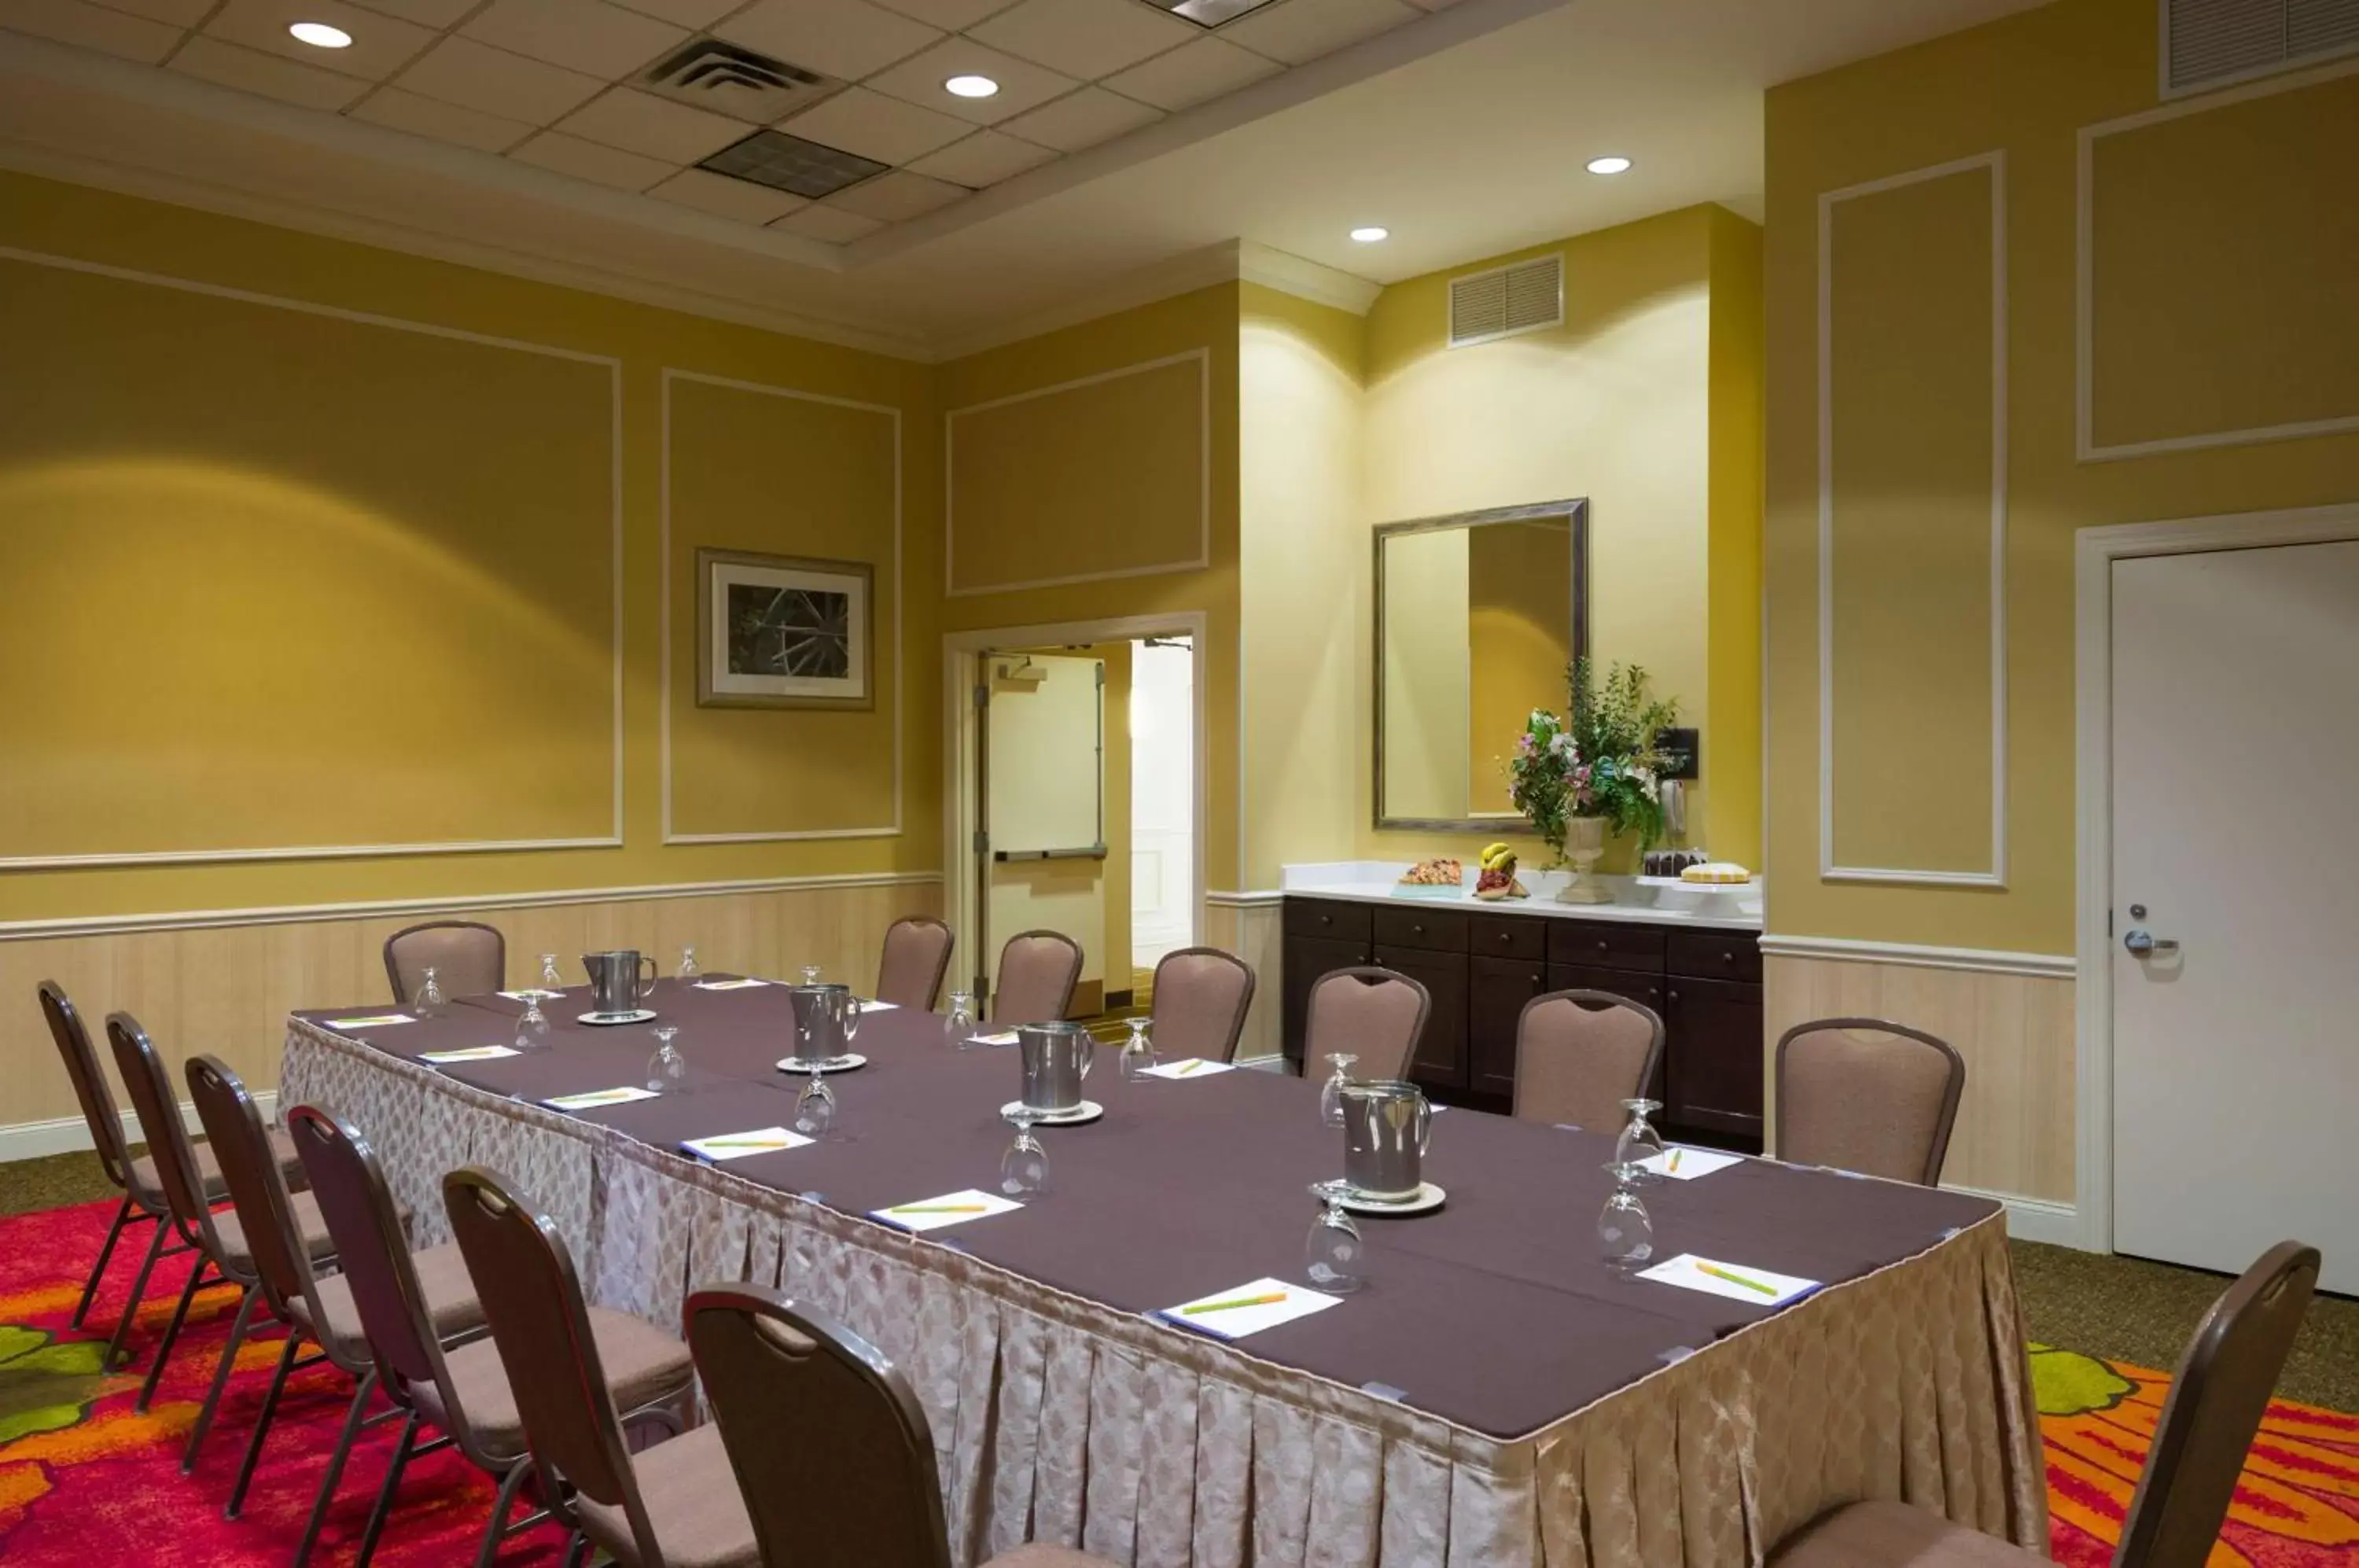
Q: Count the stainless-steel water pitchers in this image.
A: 4